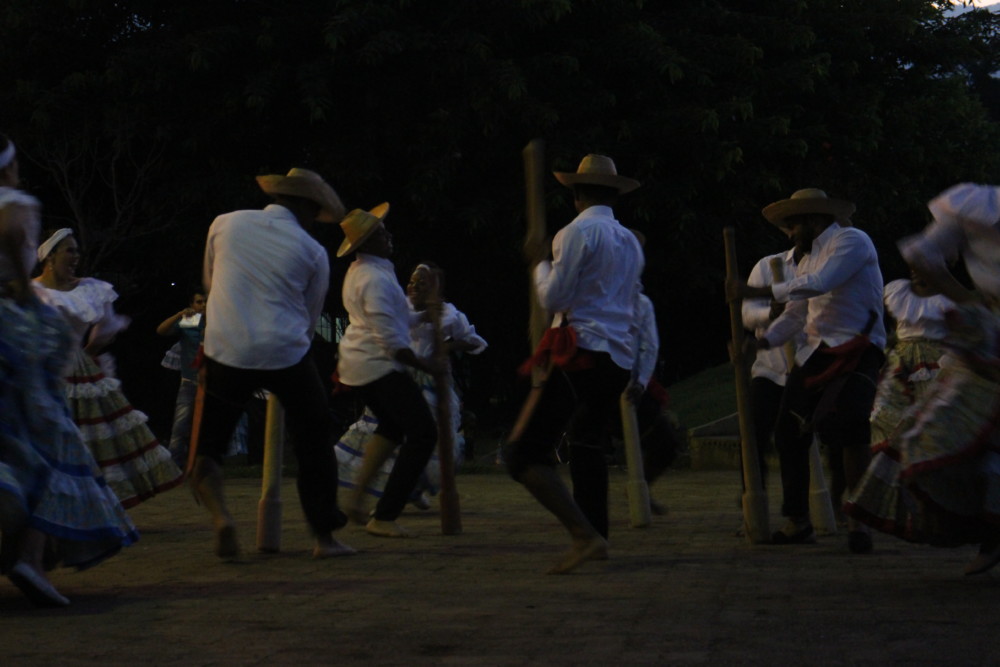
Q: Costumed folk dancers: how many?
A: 11